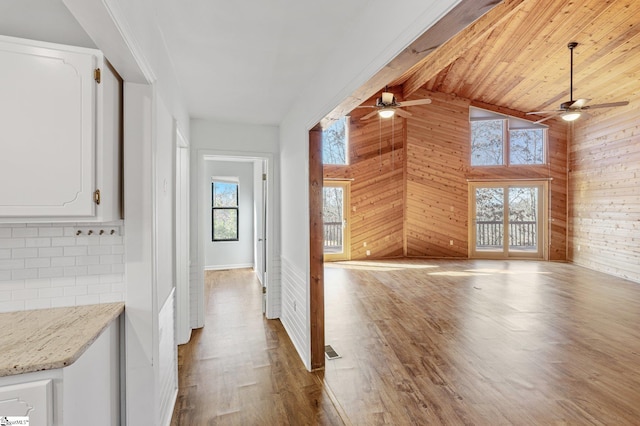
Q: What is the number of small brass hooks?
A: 4